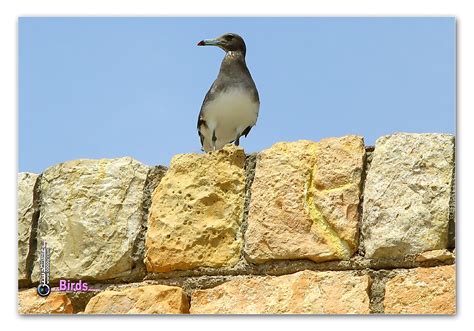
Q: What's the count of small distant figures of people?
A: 0